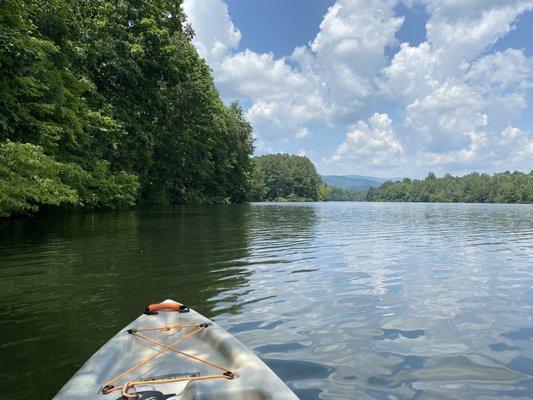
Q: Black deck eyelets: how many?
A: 4